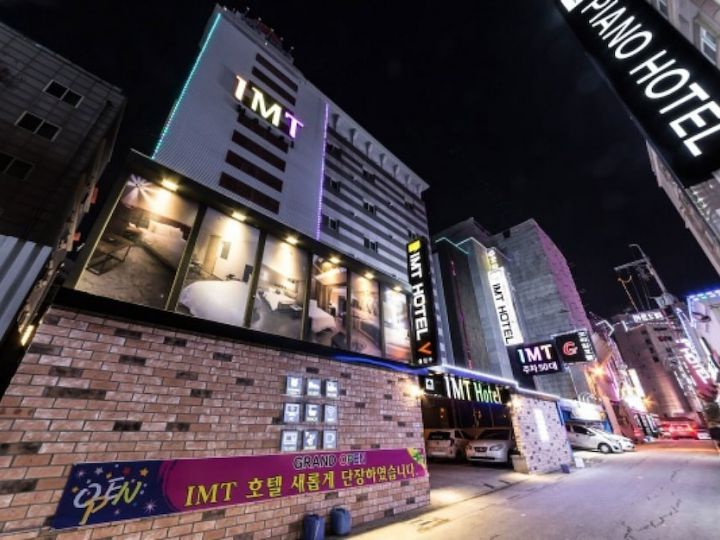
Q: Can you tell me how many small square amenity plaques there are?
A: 9